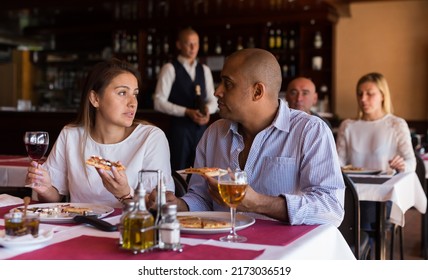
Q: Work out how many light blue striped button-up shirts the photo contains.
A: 1